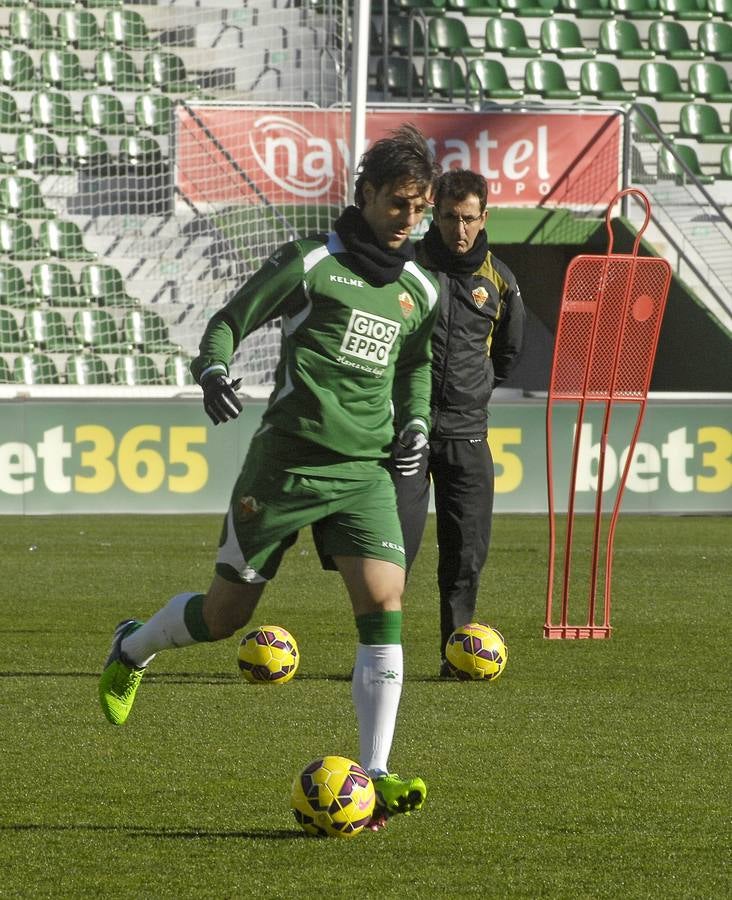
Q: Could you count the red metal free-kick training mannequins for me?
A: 1